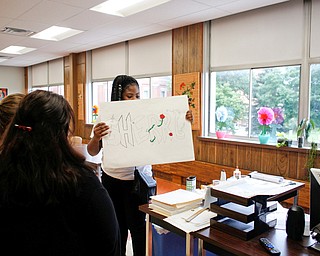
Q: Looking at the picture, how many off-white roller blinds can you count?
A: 6